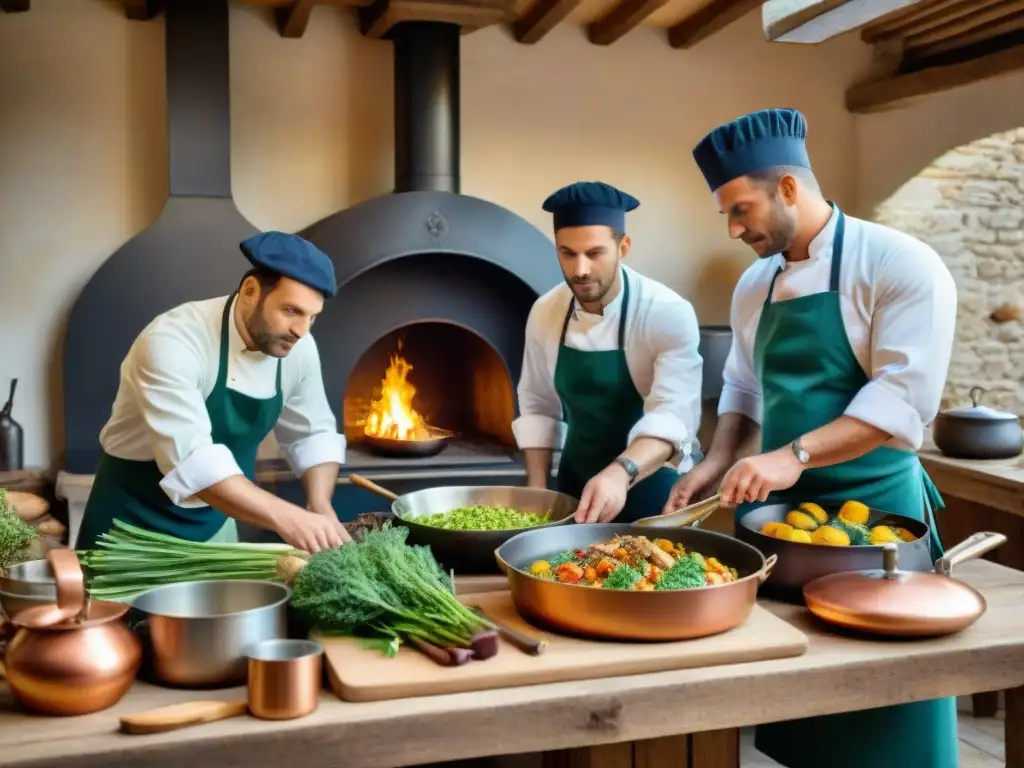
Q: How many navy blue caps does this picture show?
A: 3